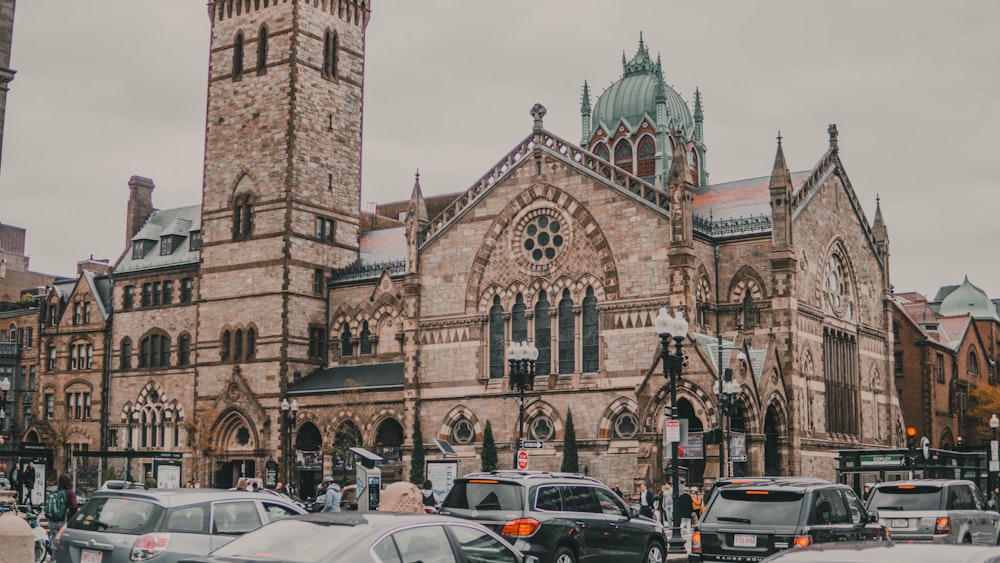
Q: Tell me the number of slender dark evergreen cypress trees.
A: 3